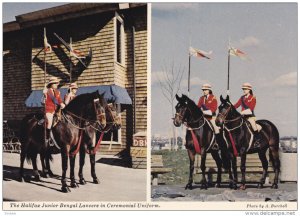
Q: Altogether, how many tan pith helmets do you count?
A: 4